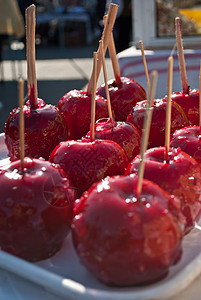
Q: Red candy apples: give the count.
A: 11